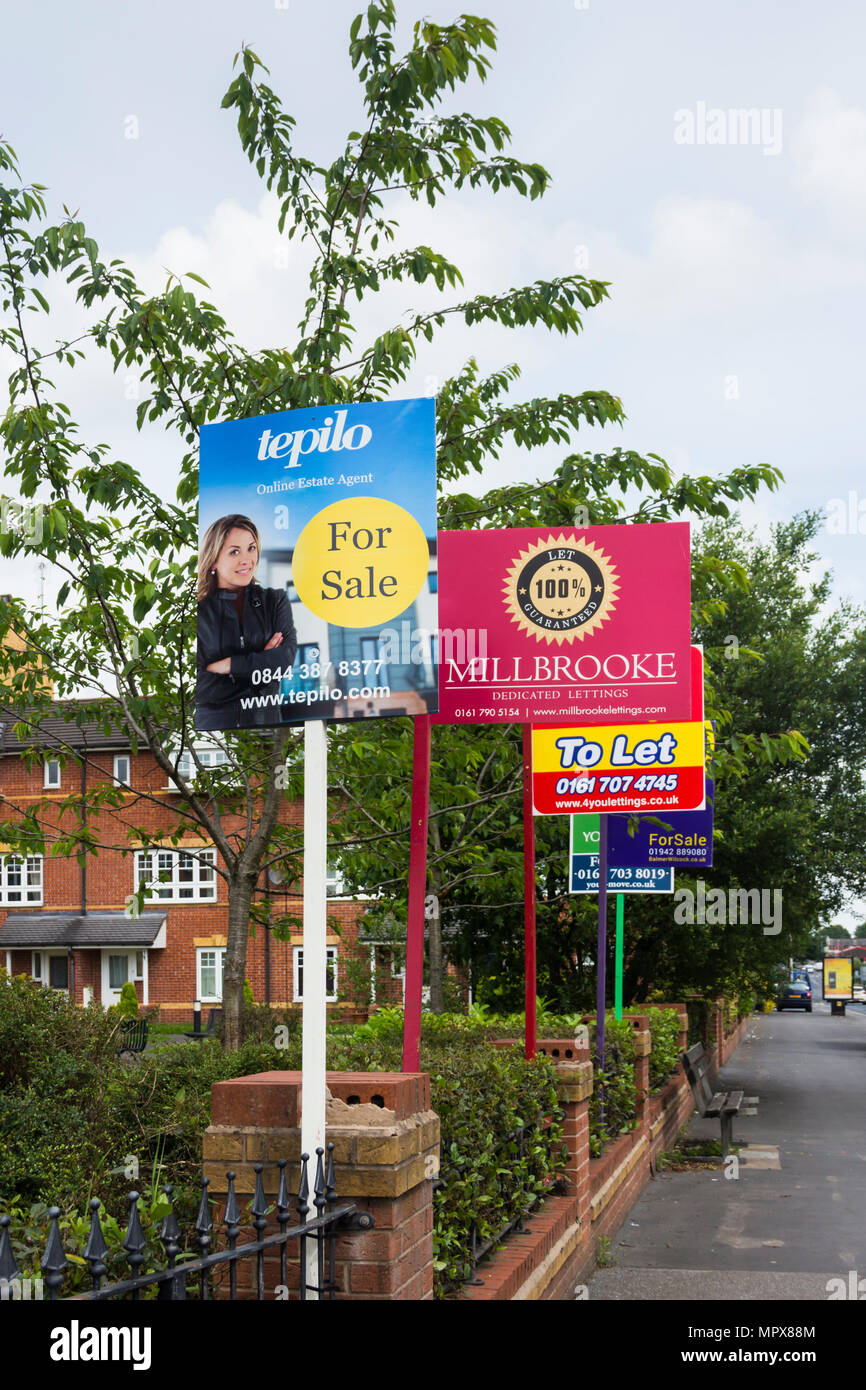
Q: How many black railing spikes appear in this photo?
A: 12